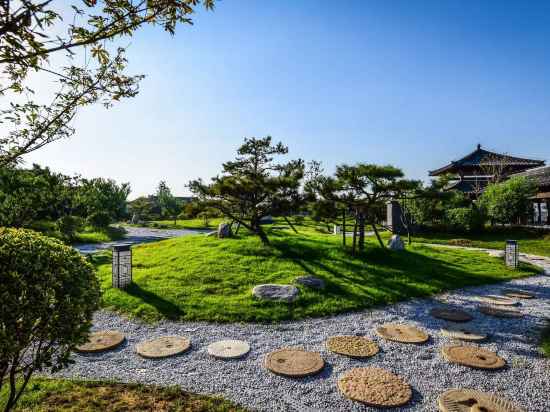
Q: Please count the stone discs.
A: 14